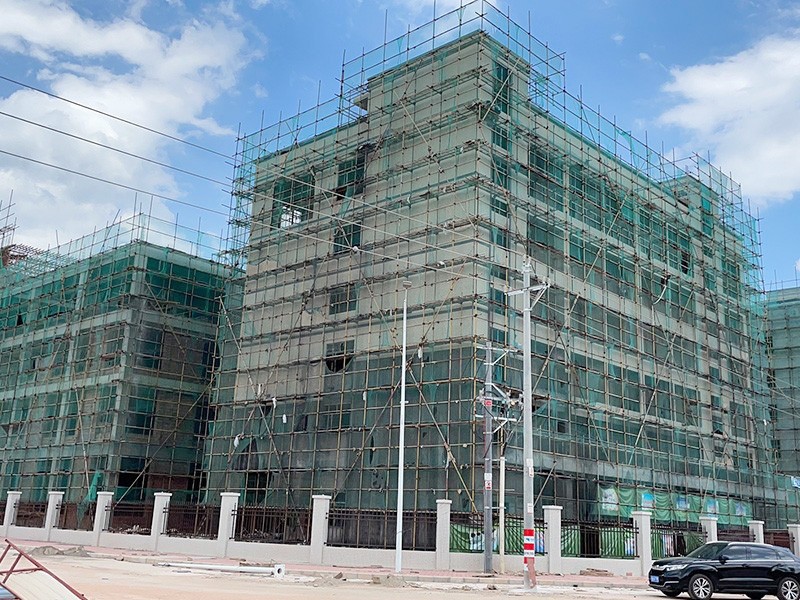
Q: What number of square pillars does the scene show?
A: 12